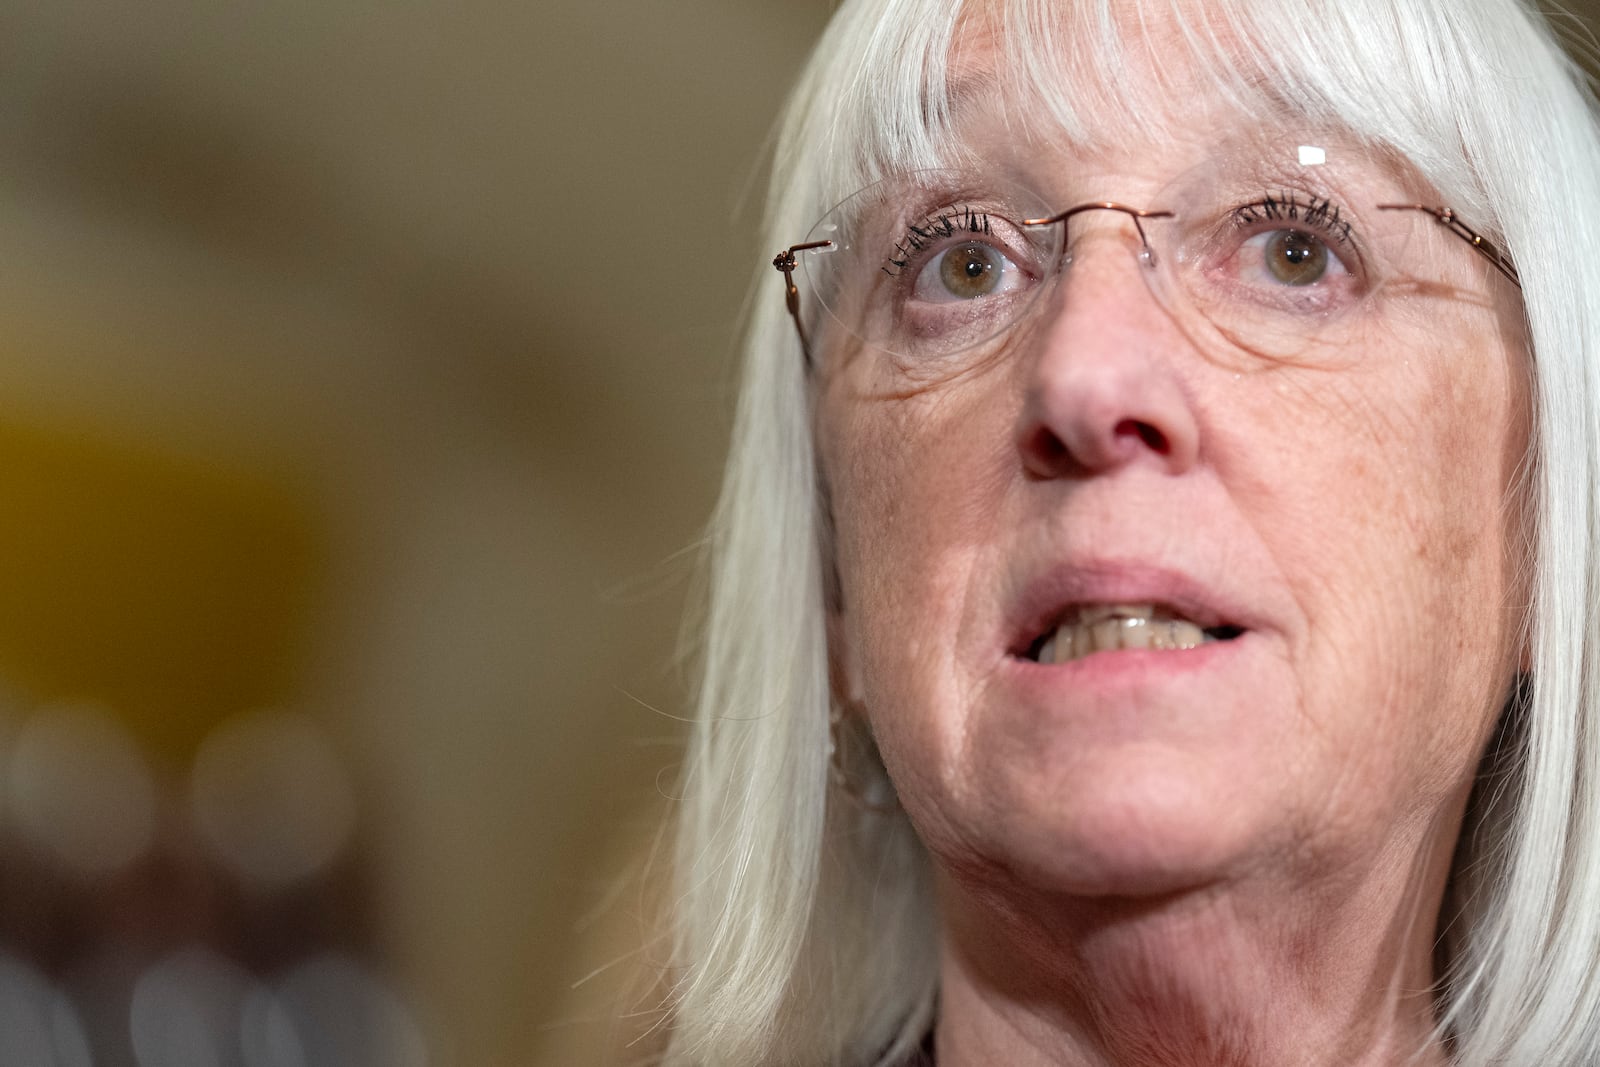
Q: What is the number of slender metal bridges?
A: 1